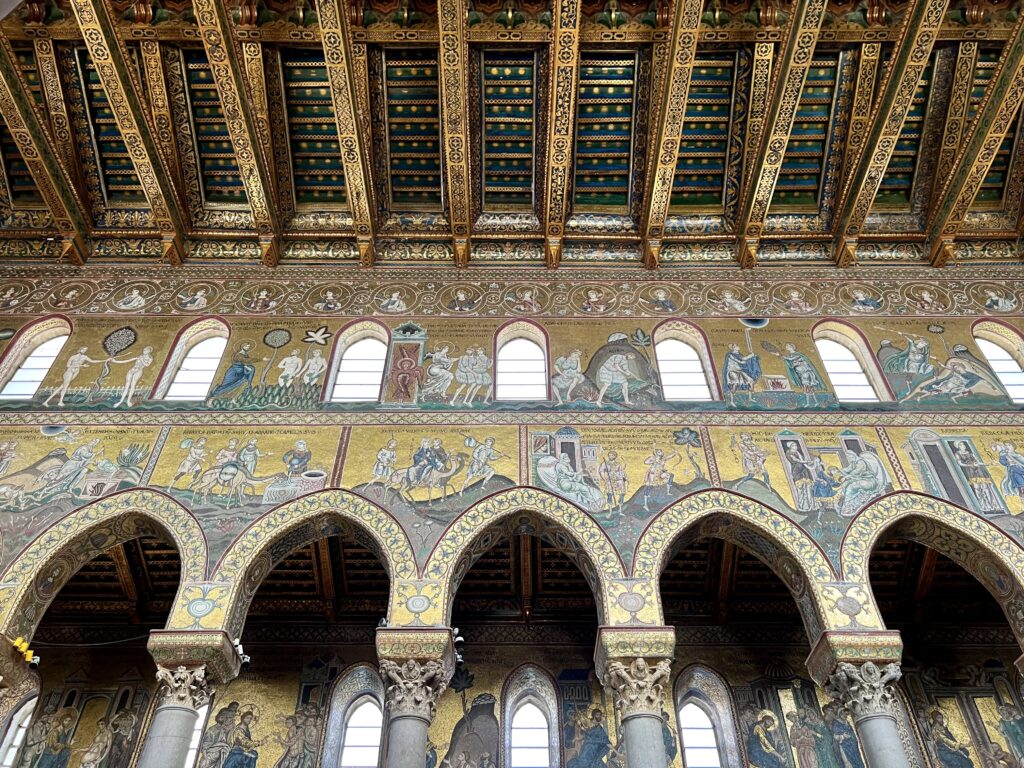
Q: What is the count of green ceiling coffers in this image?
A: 11